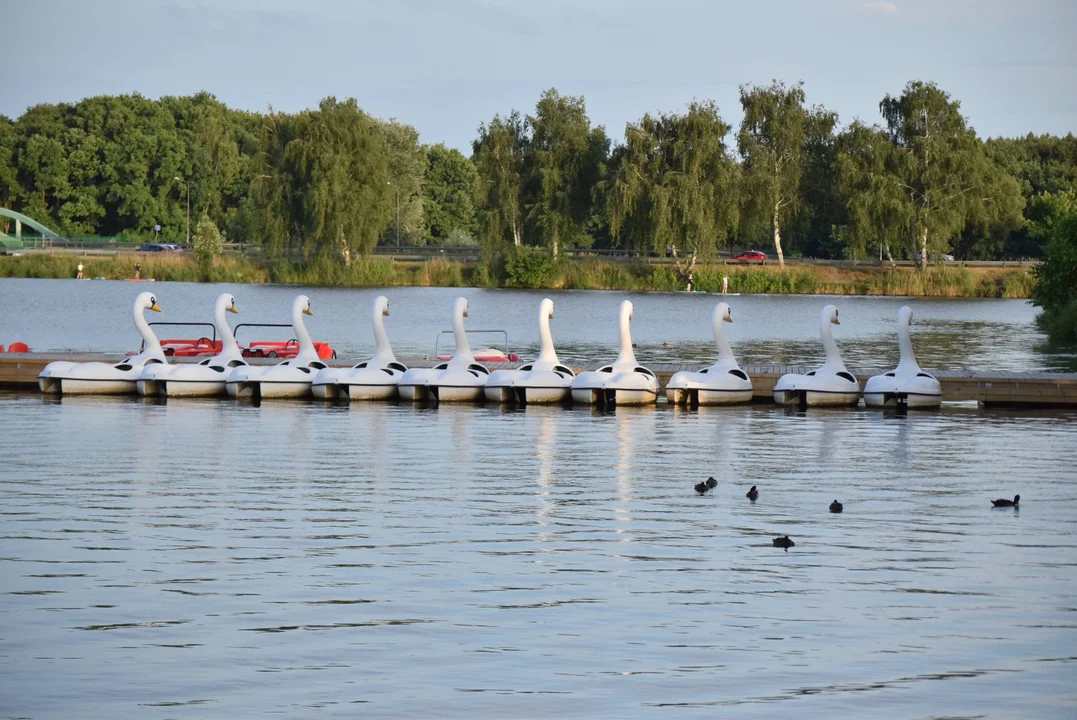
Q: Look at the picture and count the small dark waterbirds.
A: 6